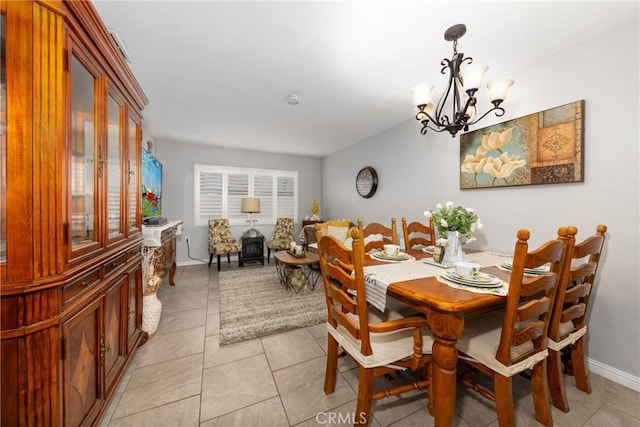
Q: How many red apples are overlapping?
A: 0